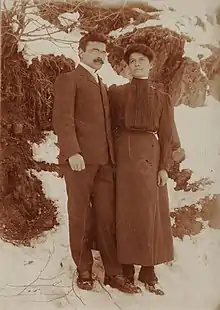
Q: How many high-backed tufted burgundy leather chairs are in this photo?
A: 0